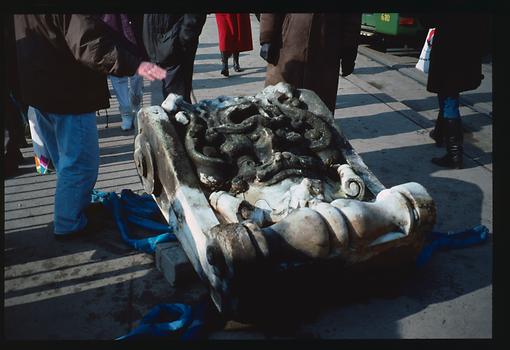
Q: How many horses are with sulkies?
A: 0